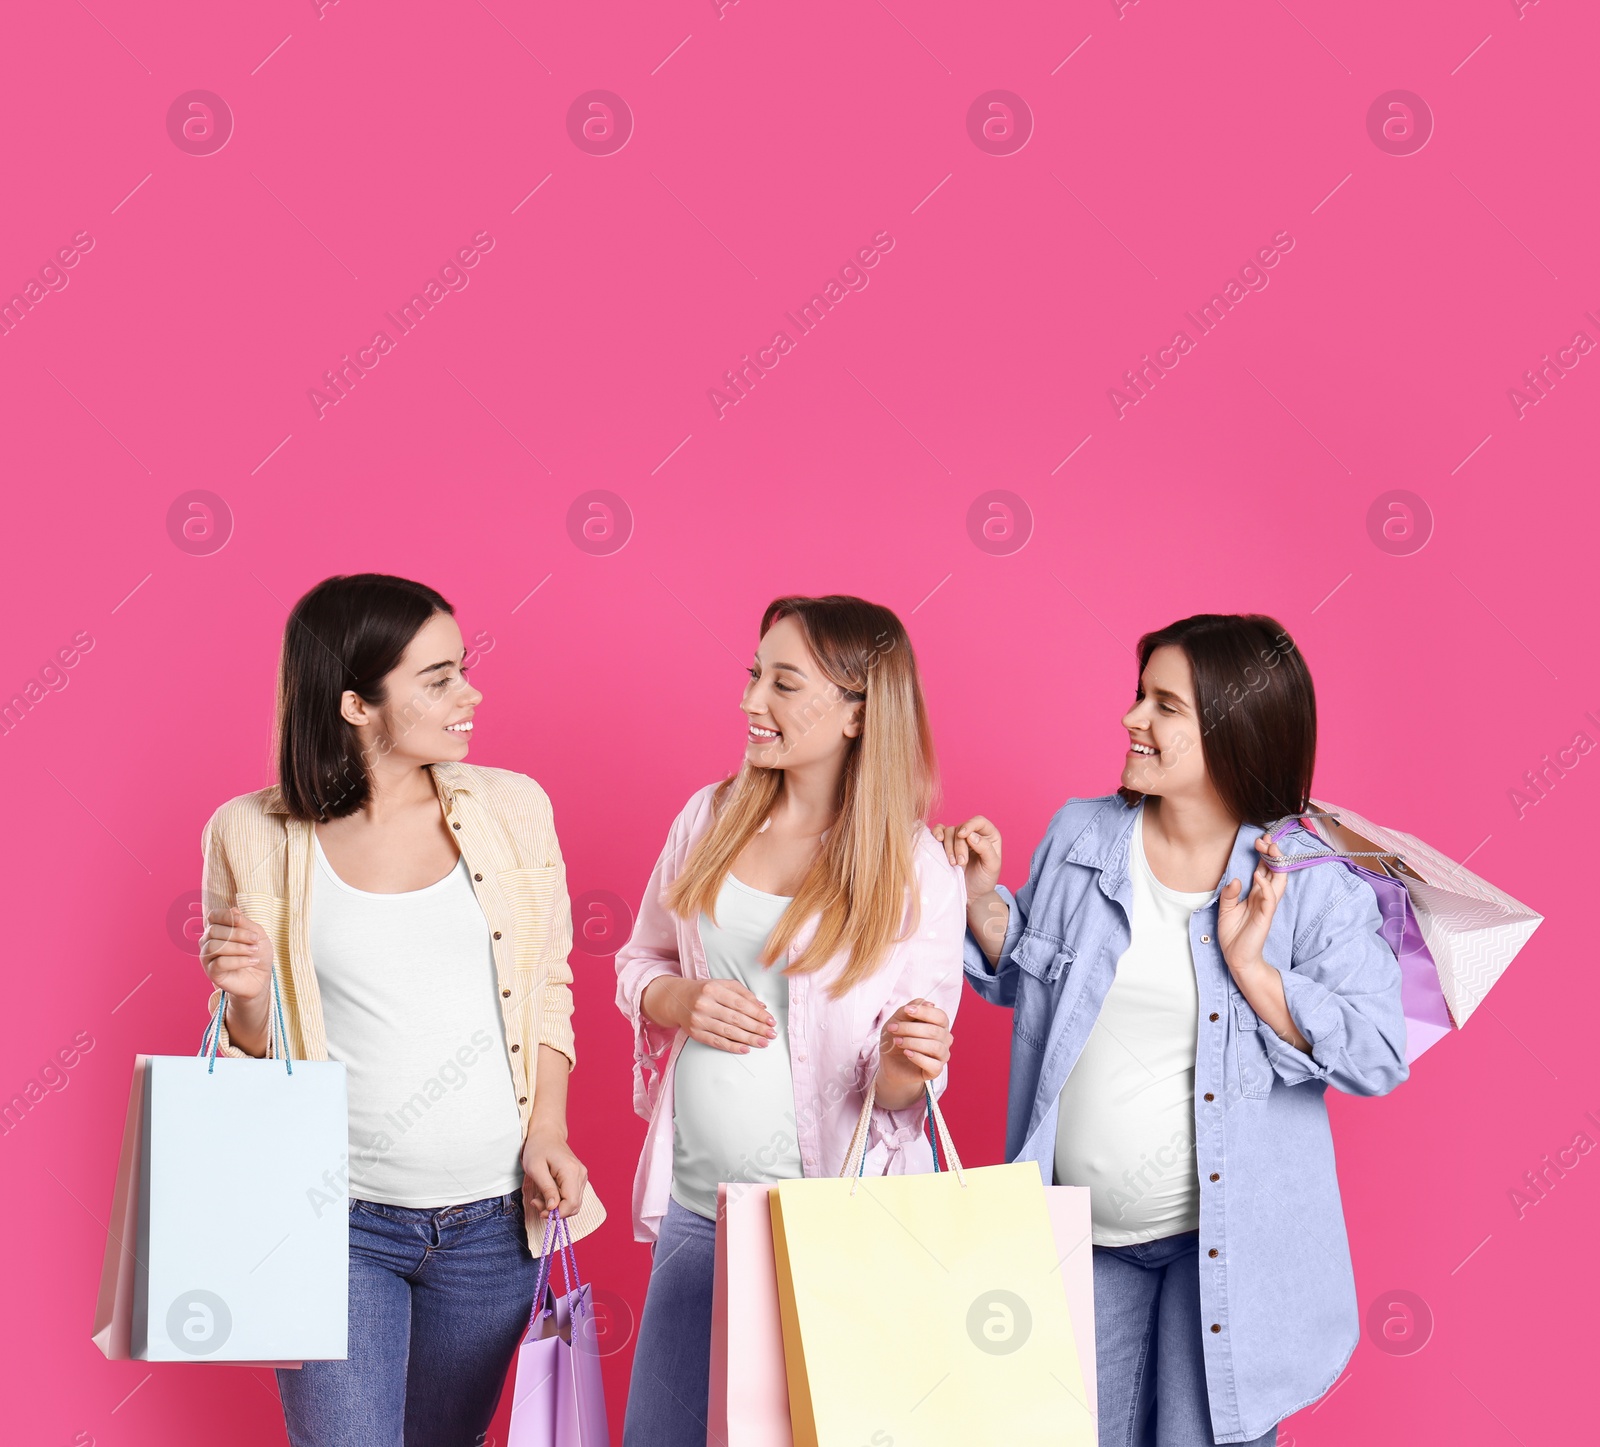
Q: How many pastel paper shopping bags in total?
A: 7